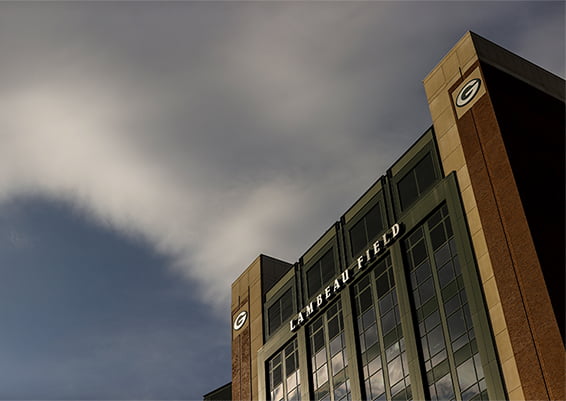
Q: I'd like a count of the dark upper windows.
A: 4